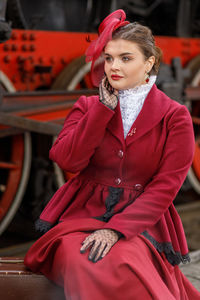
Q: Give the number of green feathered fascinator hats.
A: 0